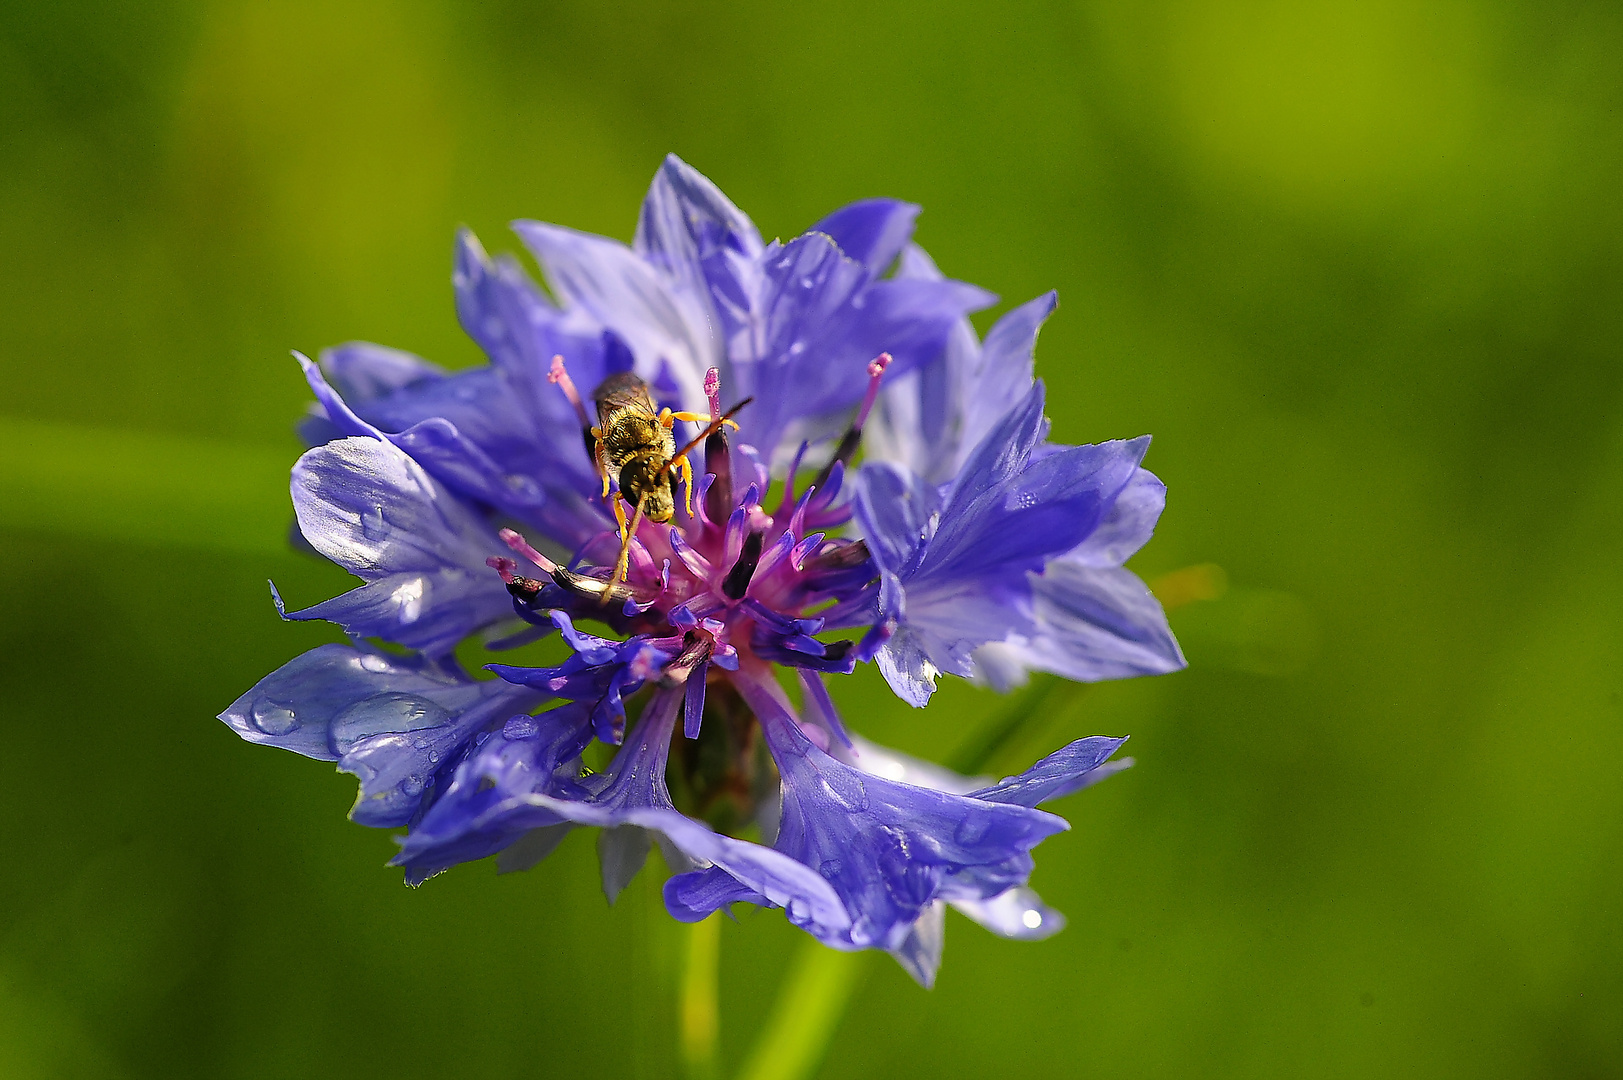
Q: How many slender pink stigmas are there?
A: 5